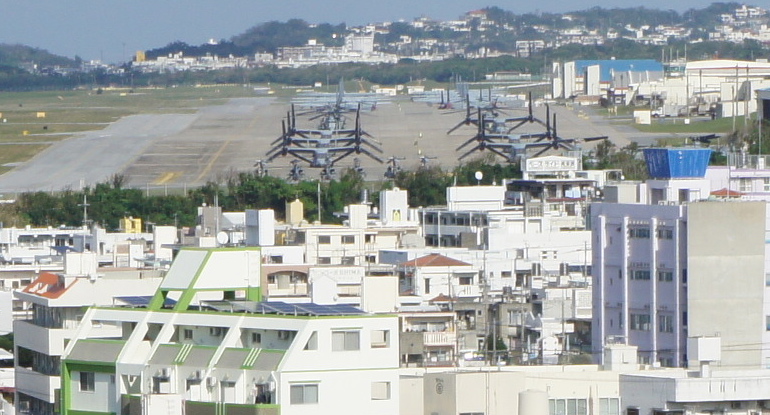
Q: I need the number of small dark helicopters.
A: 6